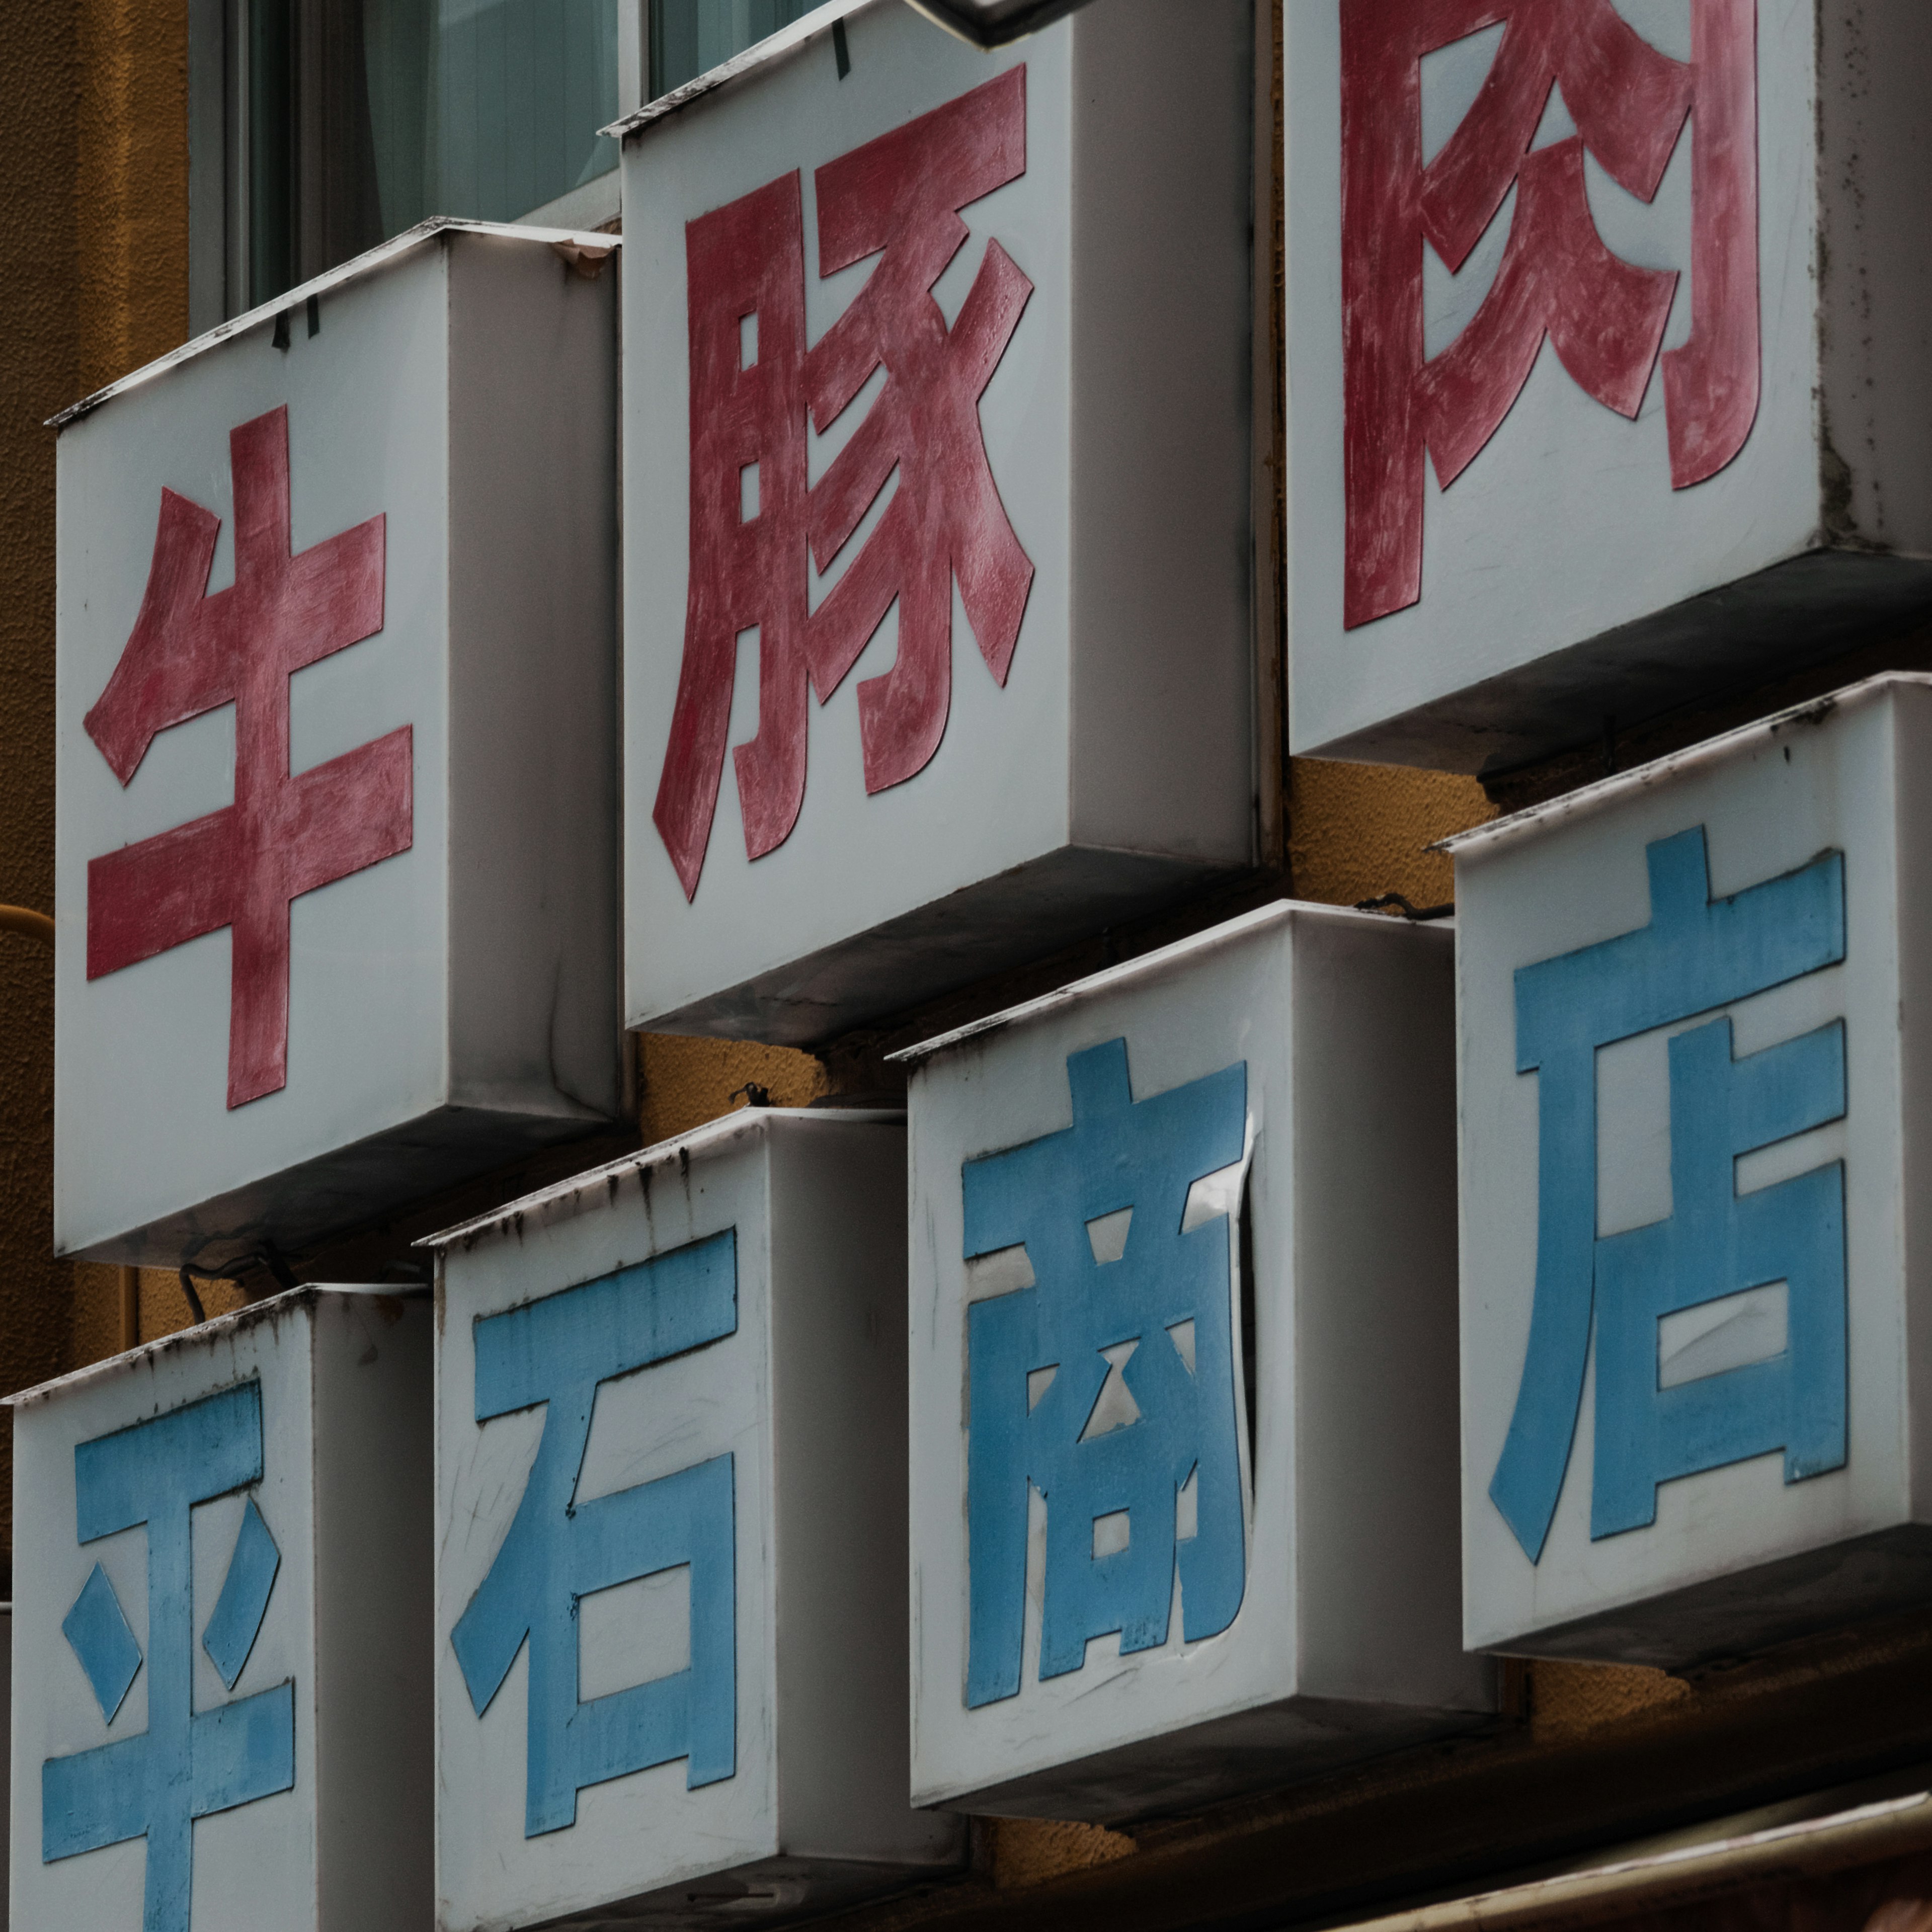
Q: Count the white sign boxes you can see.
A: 7